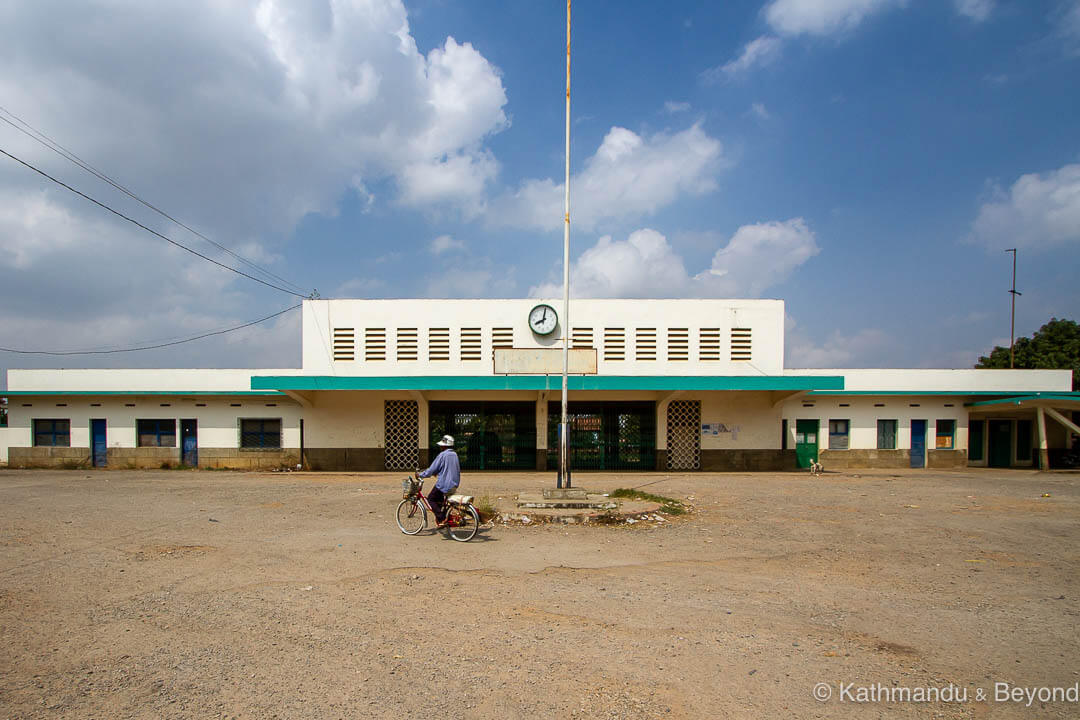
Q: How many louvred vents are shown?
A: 12